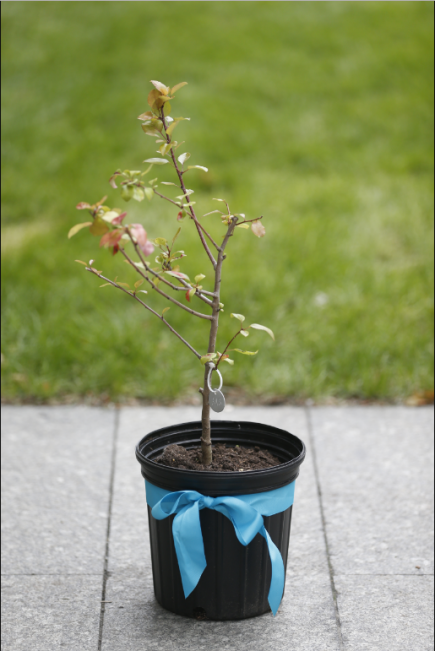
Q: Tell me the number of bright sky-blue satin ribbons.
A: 1